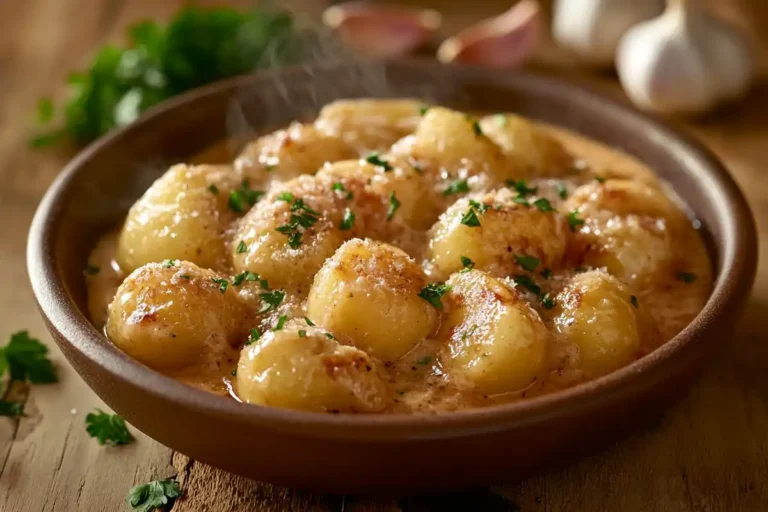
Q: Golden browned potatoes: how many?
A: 14